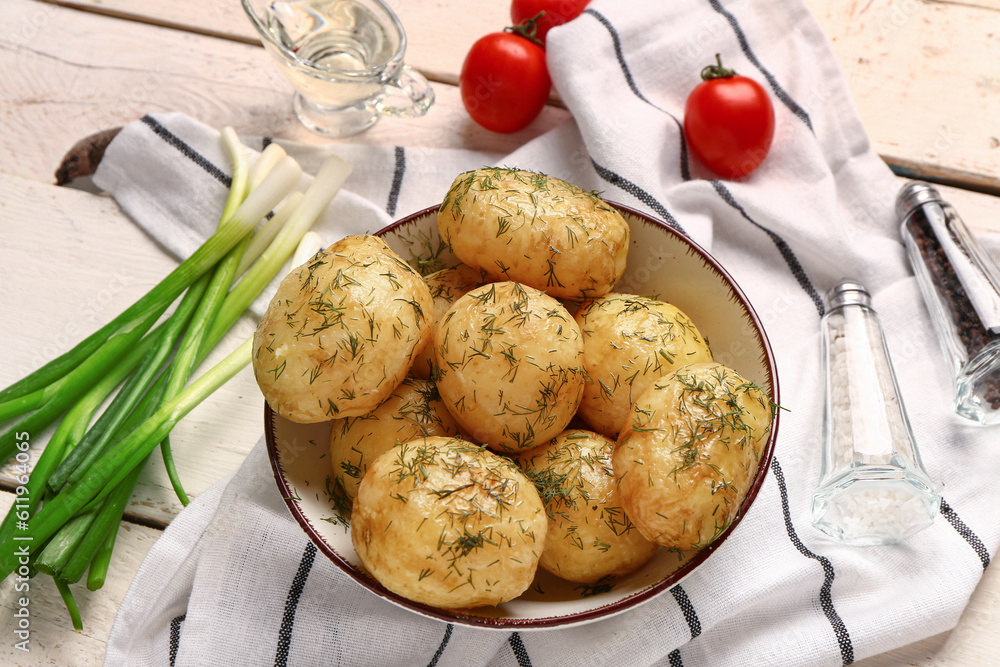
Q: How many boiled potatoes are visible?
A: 9